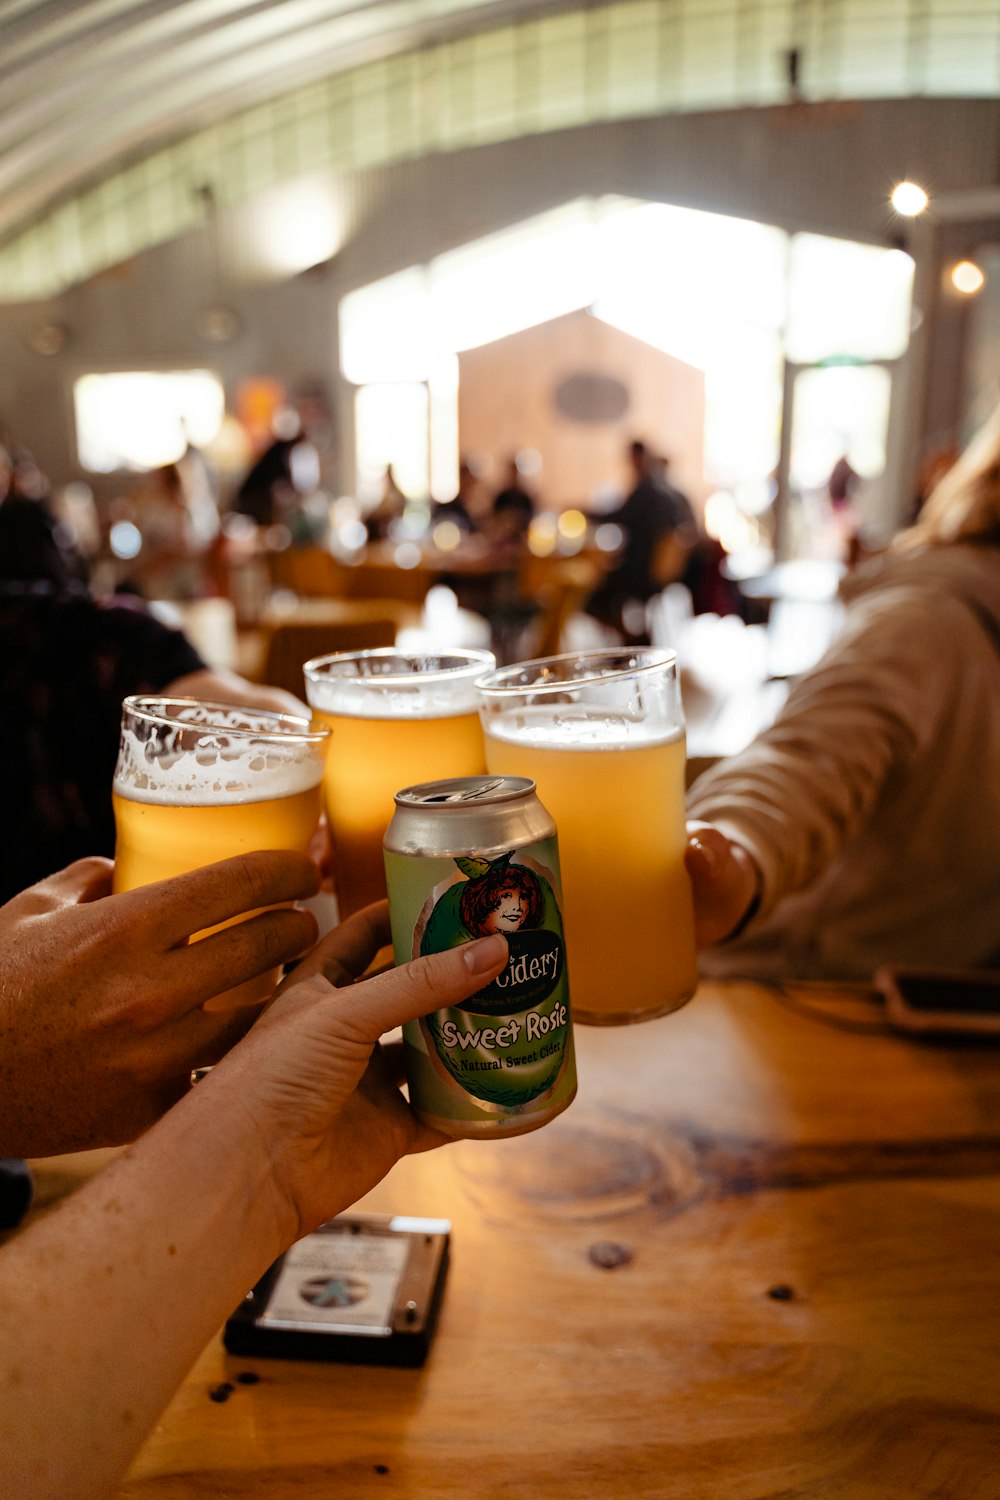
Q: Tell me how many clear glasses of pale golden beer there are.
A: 3